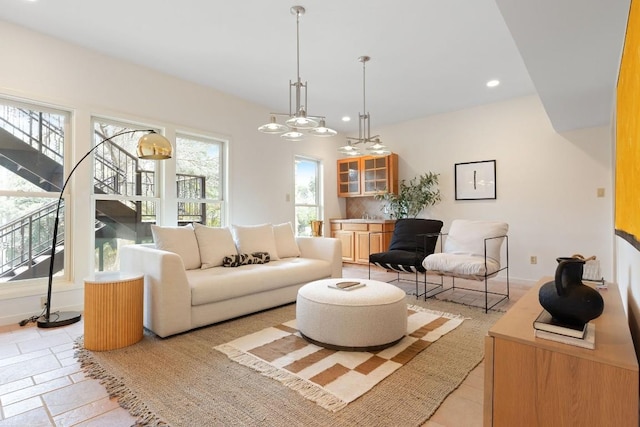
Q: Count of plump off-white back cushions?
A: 4